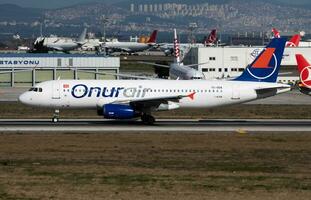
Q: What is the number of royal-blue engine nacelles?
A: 1